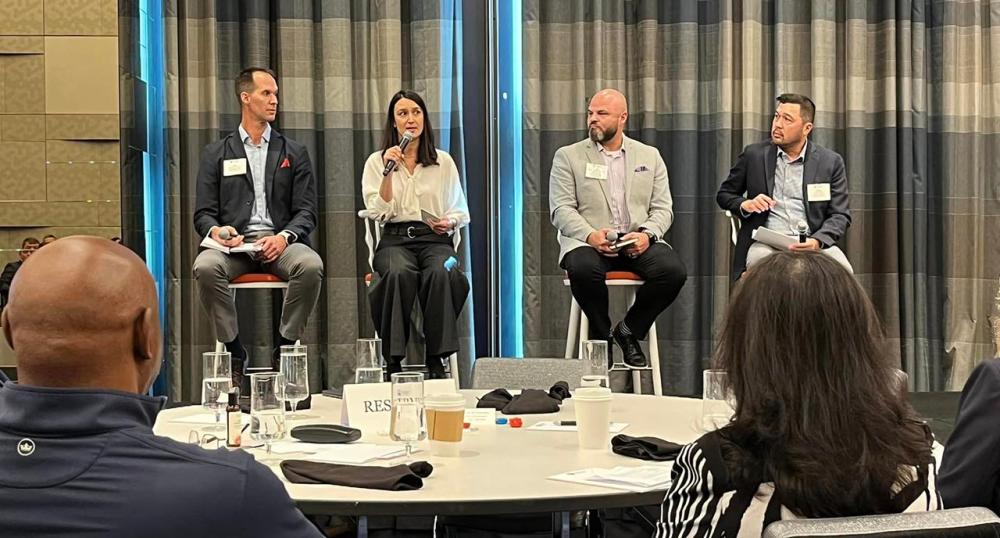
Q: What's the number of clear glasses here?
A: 7